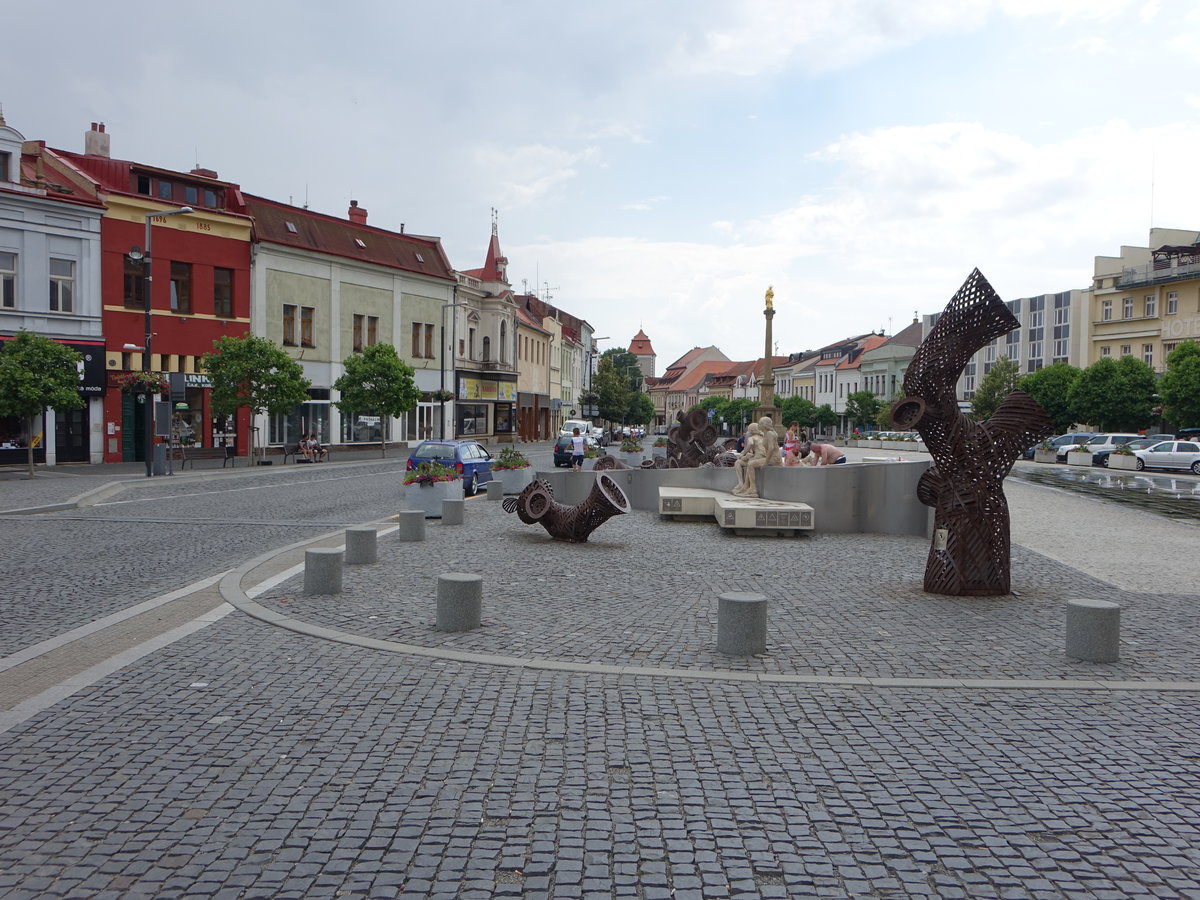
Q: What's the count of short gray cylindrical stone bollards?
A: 8